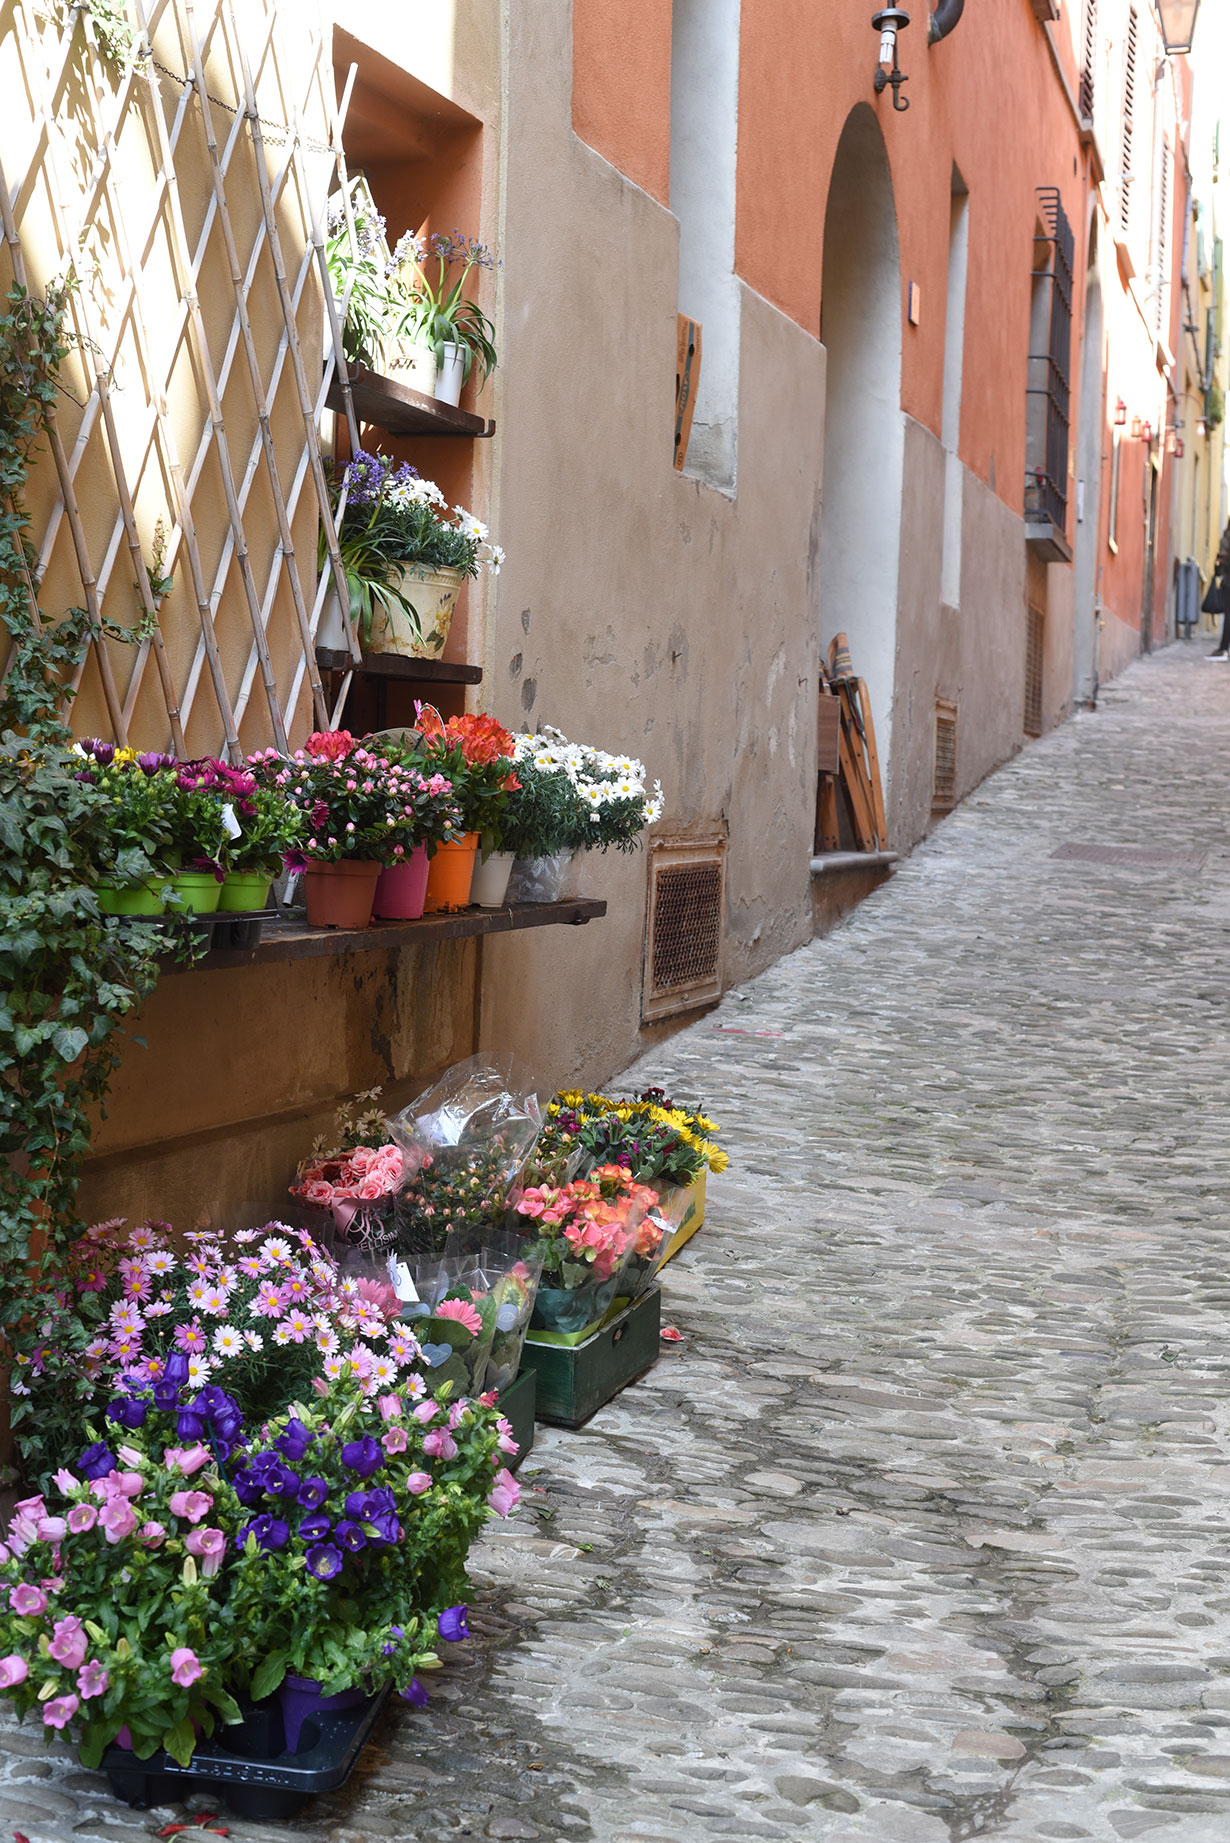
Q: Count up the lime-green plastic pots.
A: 3